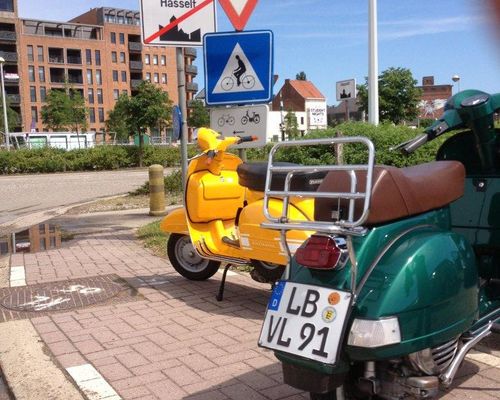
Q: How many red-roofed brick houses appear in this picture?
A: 1